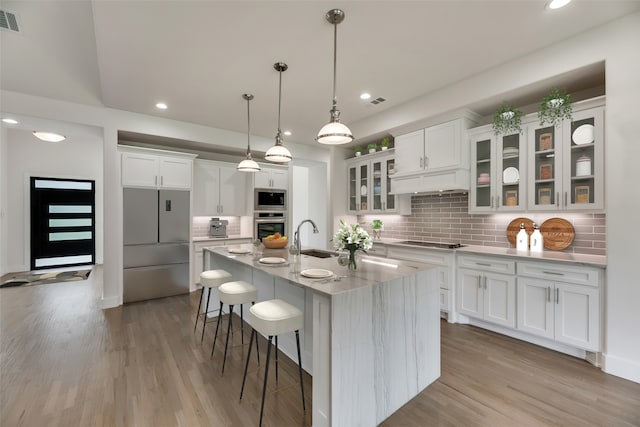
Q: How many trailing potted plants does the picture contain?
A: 2